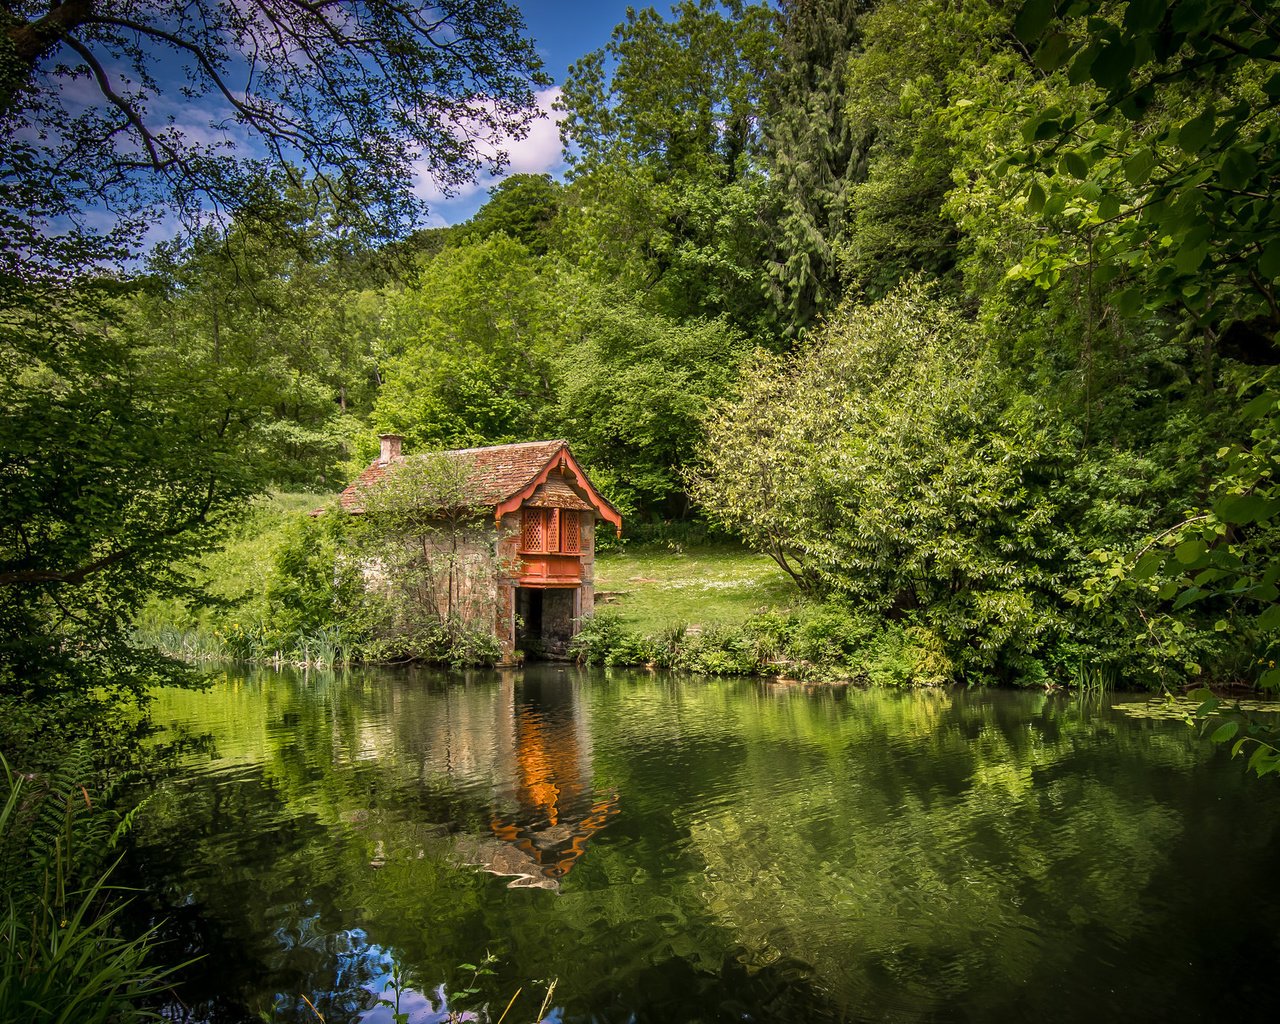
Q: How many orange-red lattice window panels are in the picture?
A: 3